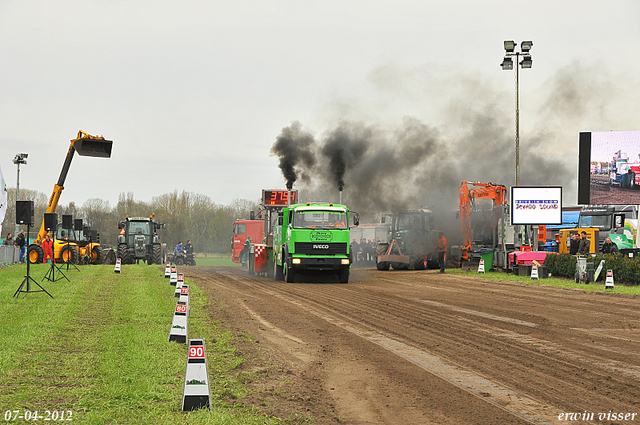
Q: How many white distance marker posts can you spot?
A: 10